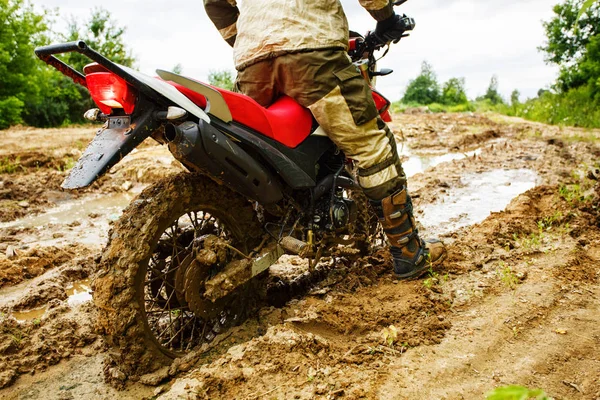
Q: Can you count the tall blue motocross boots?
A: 0